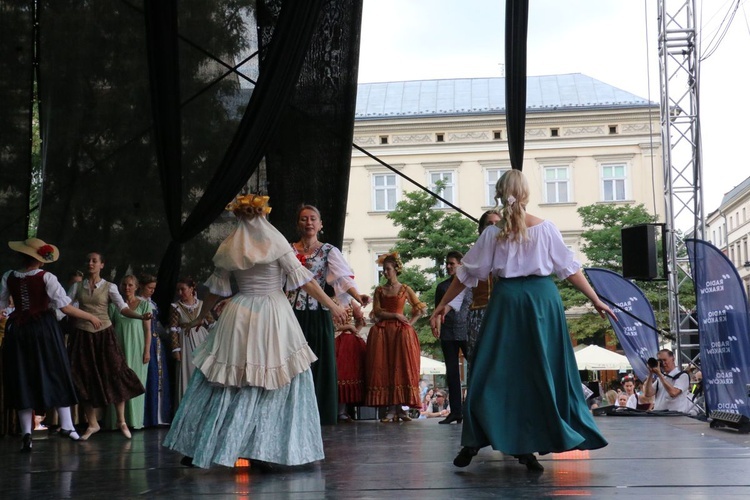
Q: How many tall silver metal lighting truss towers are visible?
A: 1